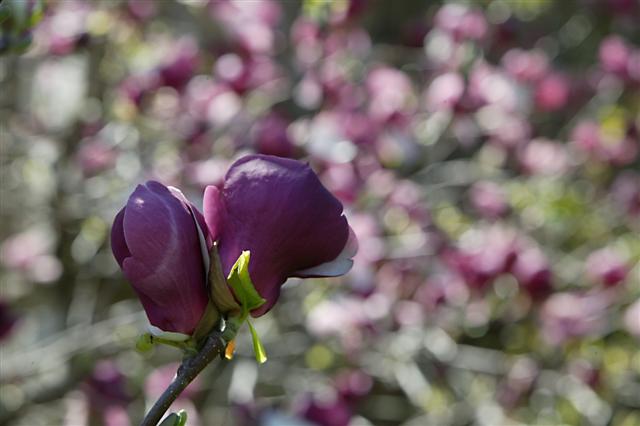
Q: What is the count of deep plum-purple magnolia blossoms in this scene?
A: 2